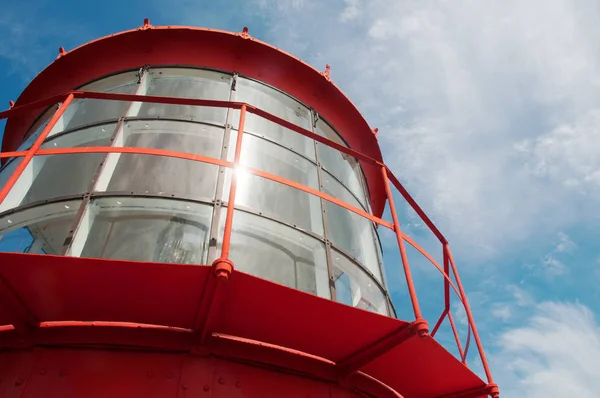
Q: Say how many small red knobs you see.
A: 6